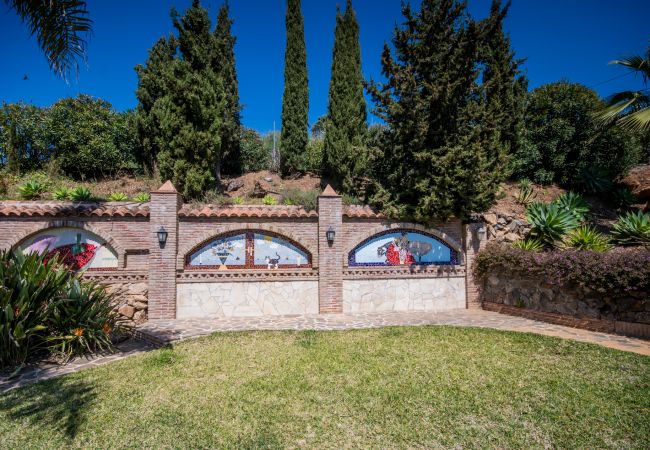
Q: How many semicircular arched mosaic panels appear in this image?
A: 3